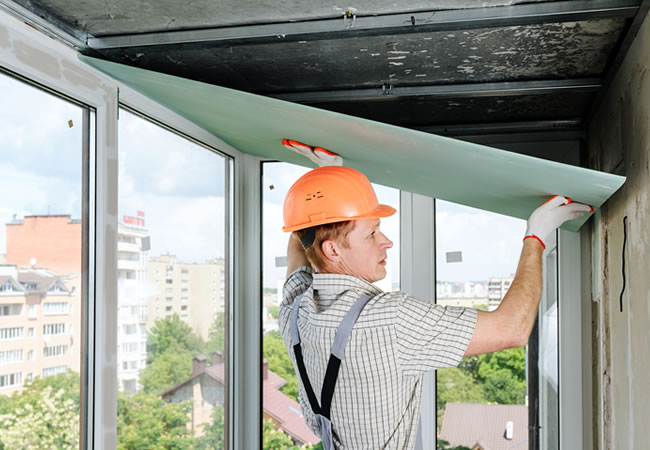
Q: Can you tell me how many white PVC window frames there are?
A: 4